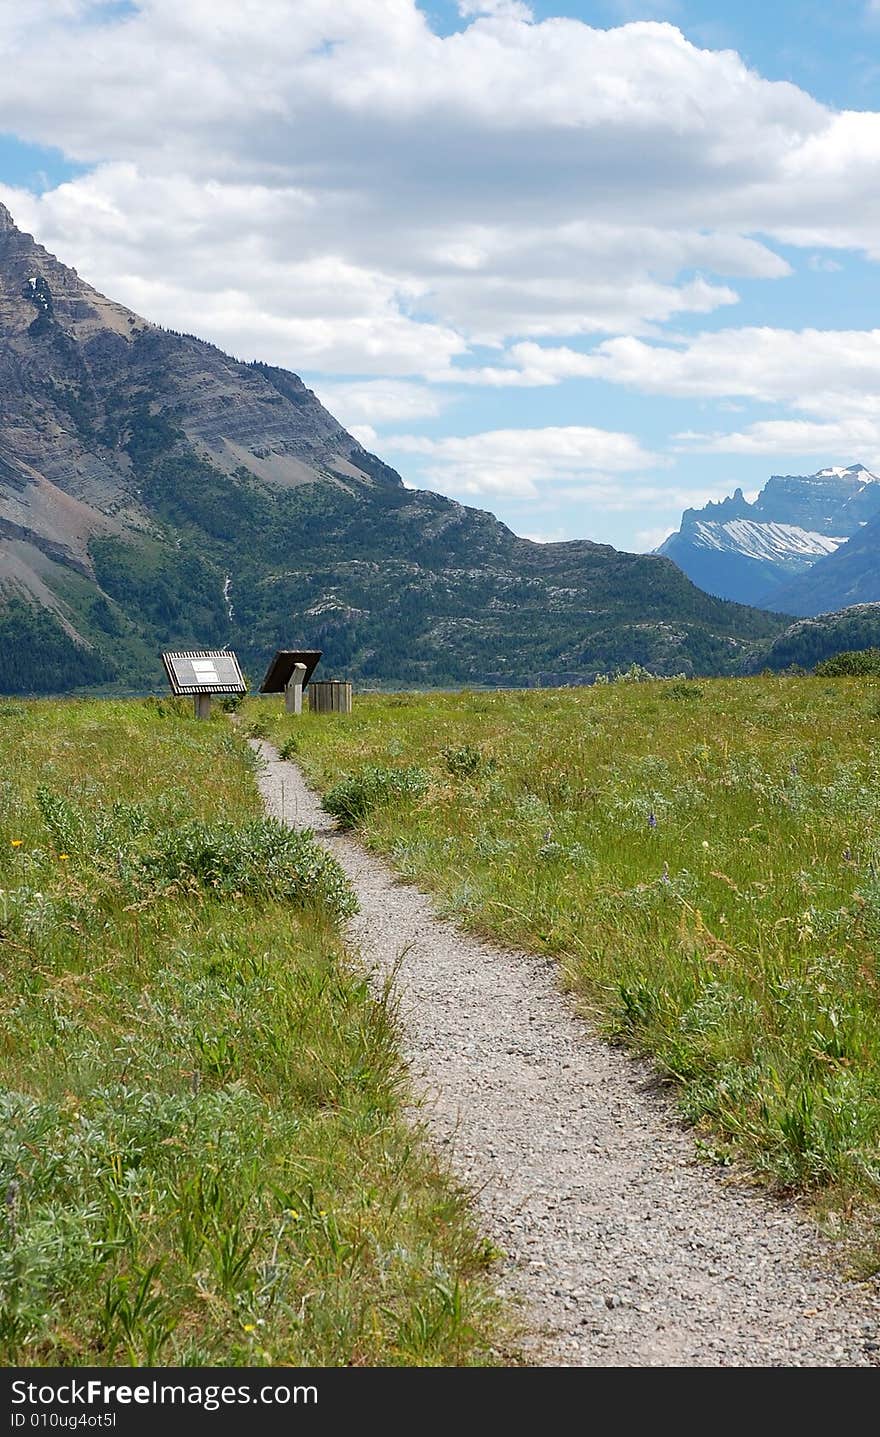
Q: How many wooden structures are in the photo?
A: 3